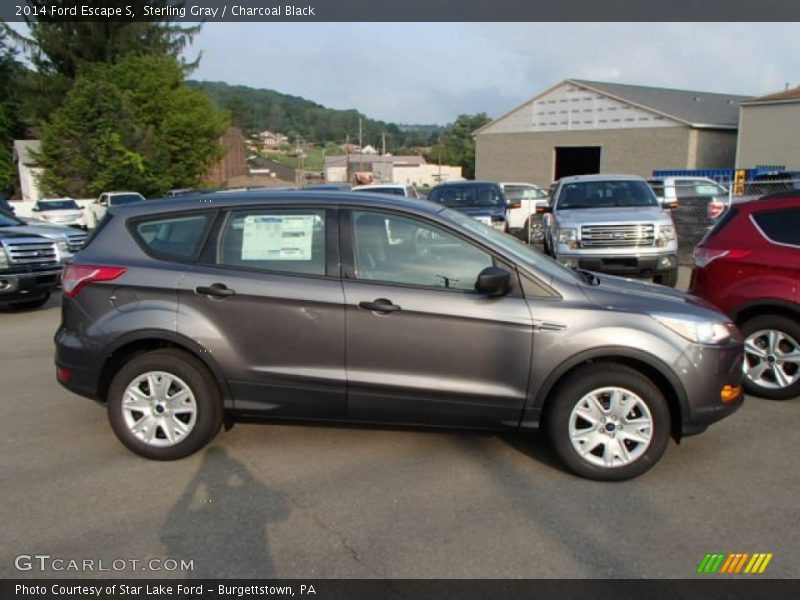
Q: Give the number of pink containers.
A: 0